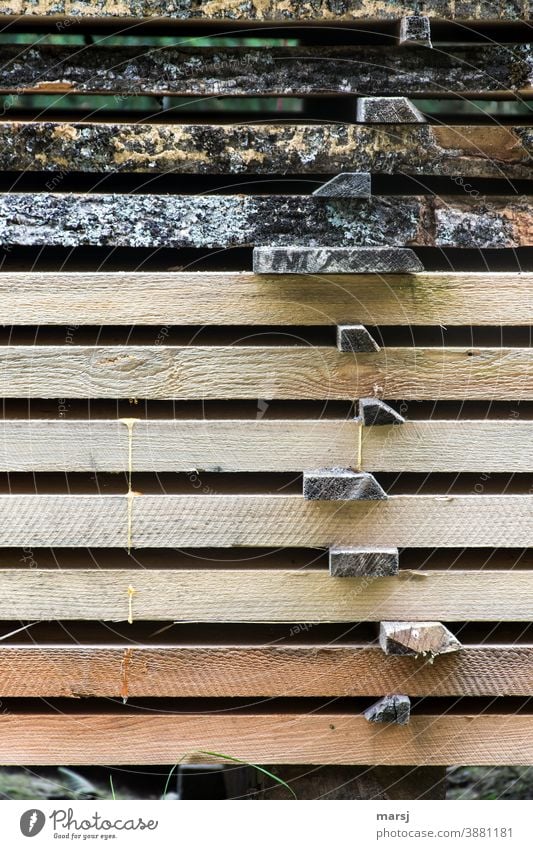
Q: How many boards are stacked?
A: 11